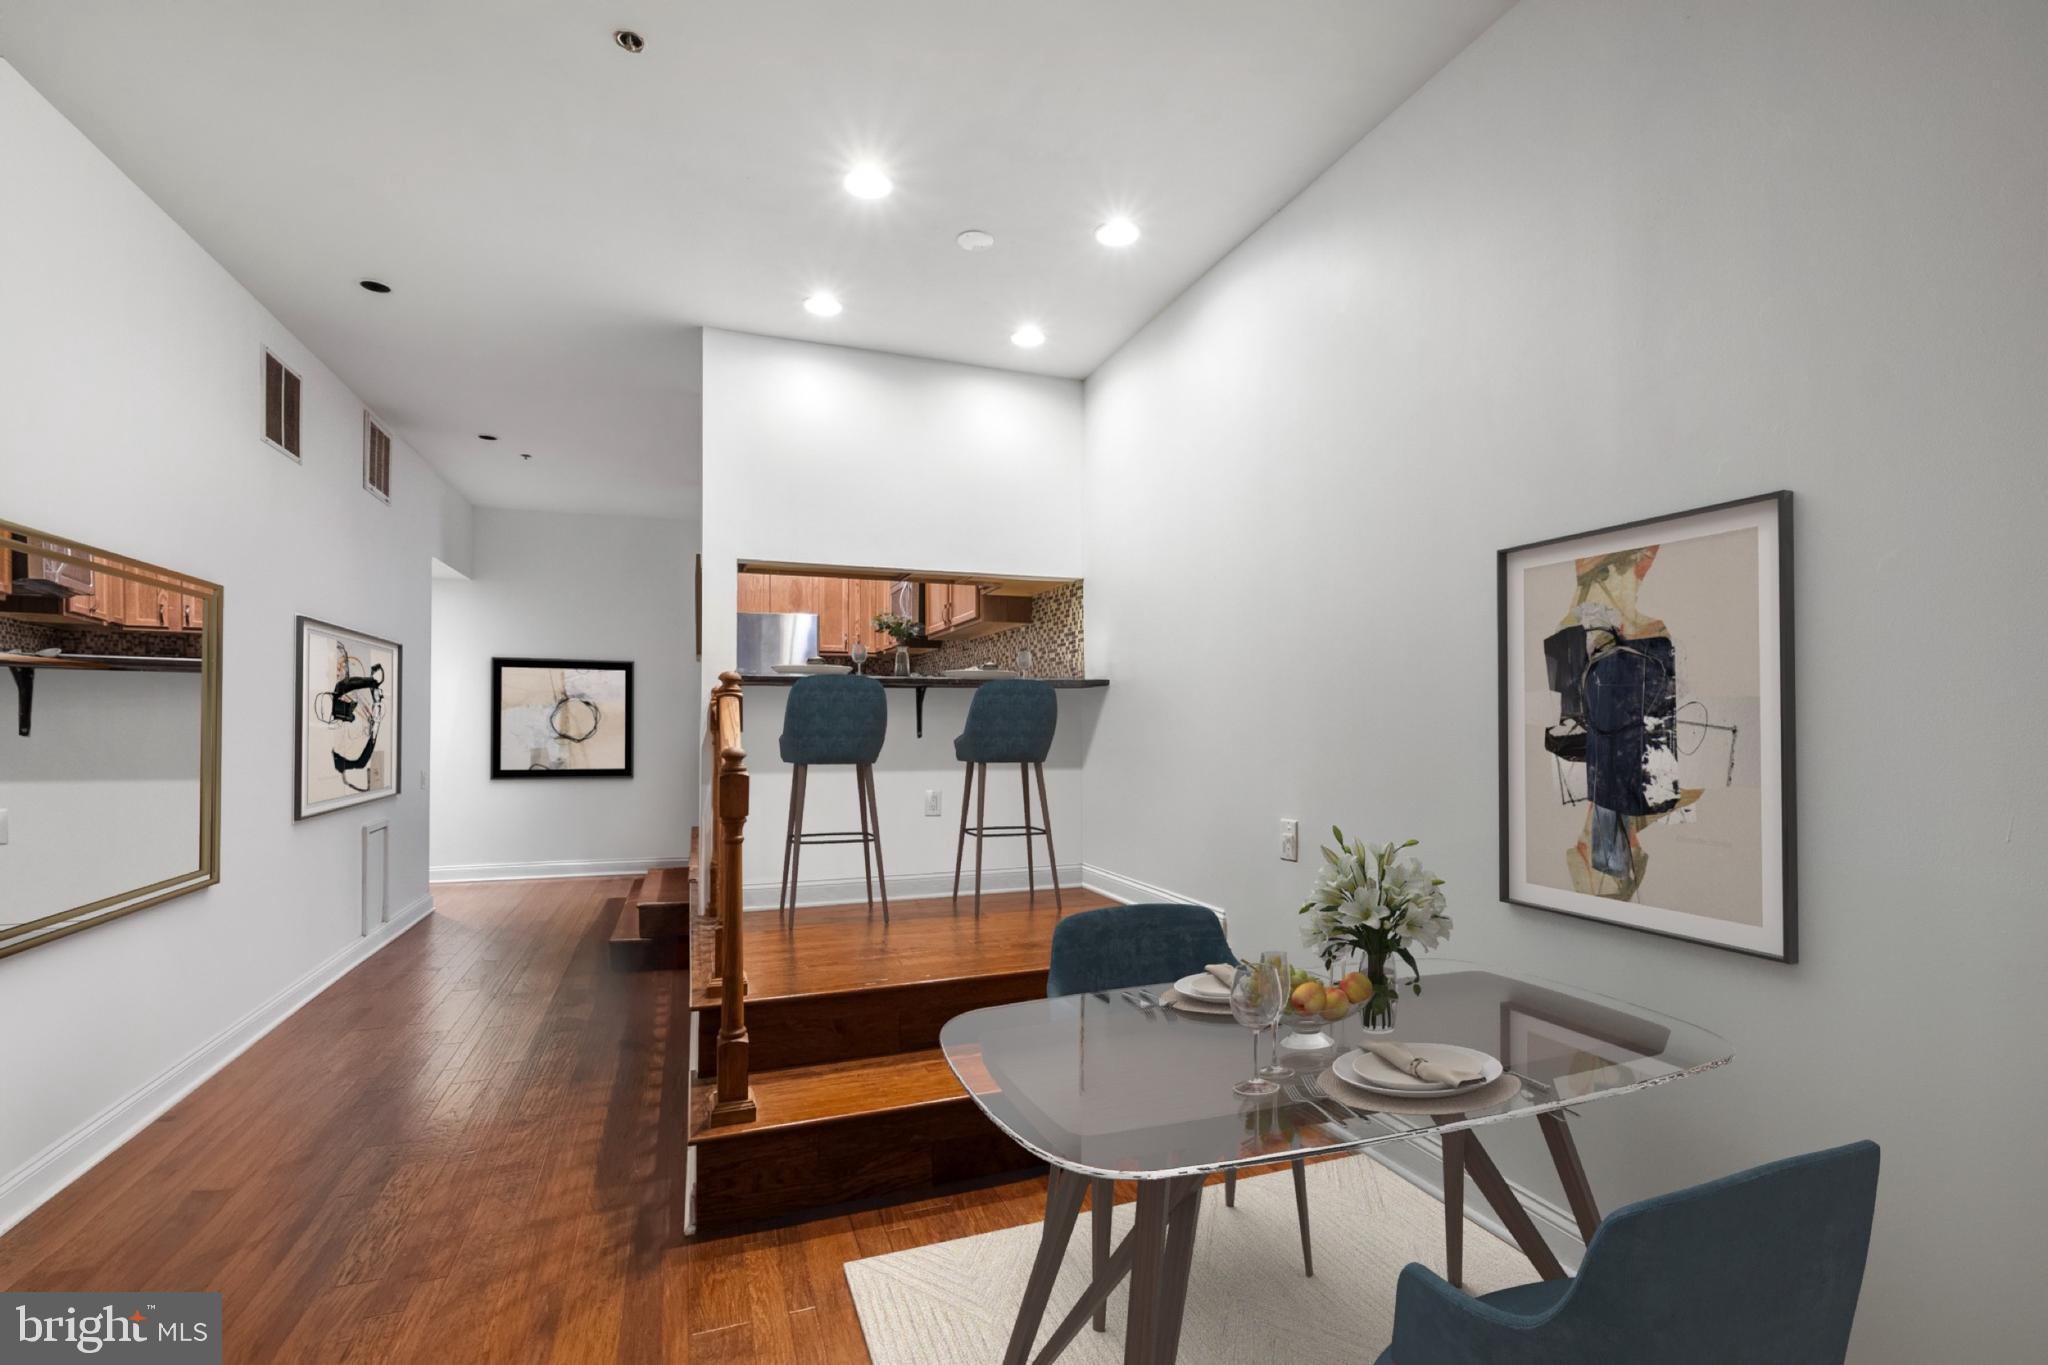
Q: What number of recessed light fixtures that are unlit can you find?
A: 2